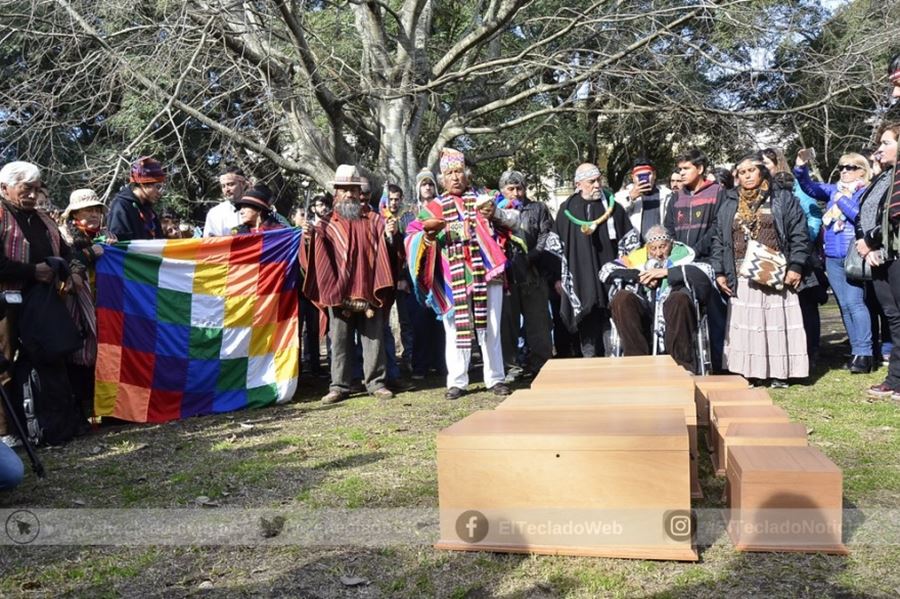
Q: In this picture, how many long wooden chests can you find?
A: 4